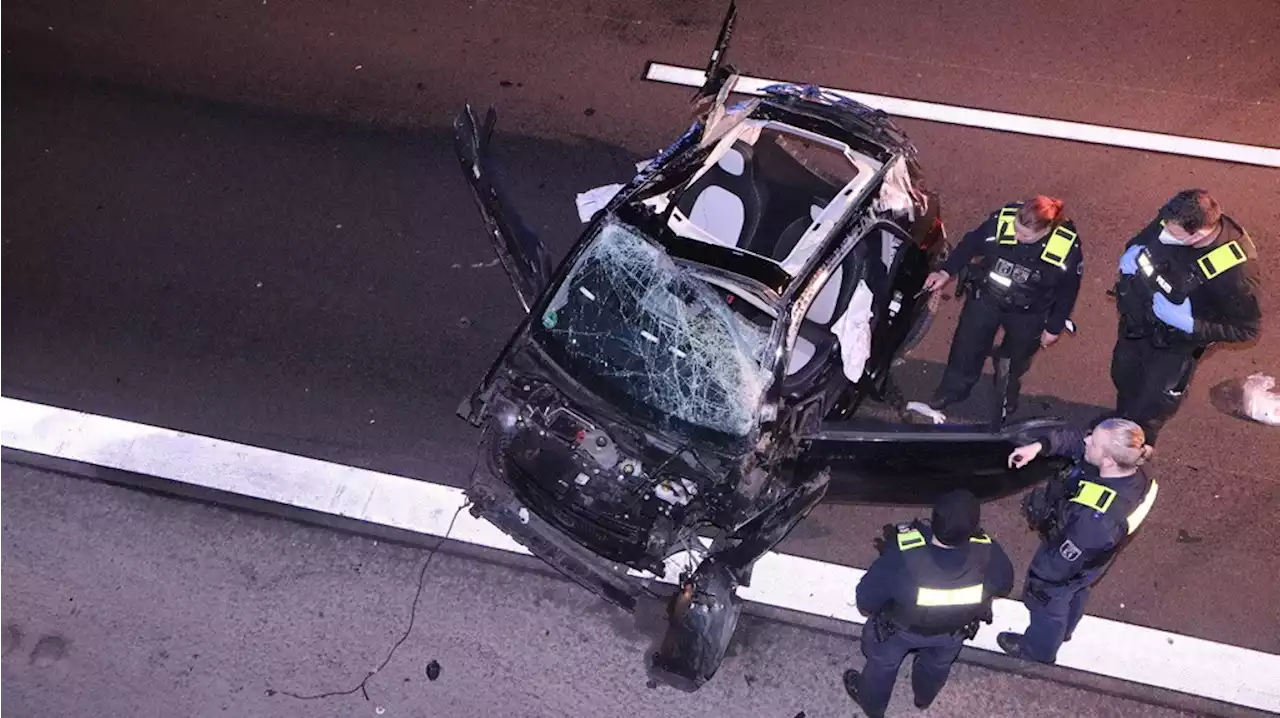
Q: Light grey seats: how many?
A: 2